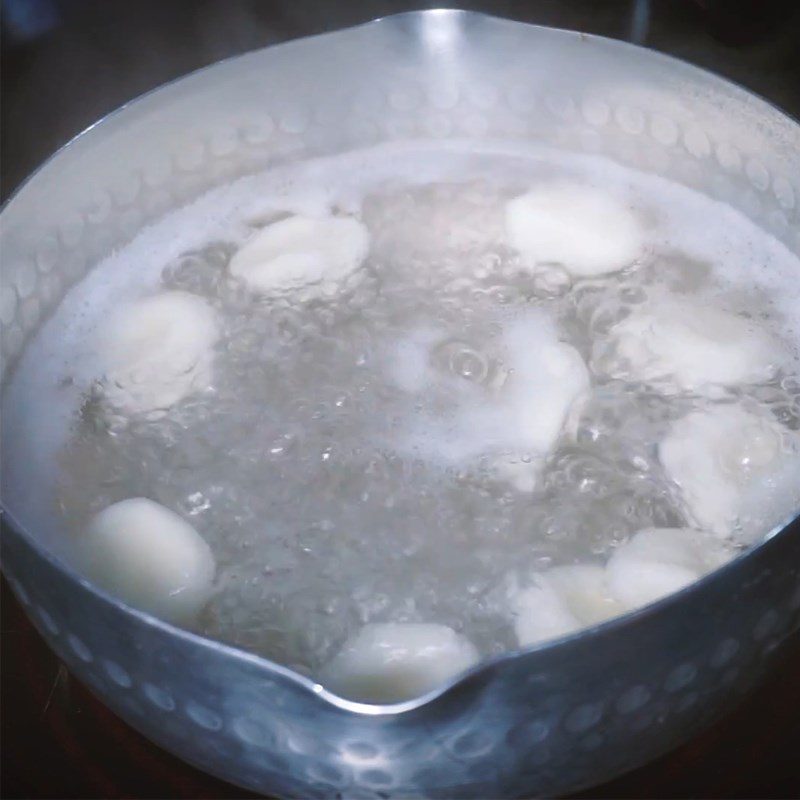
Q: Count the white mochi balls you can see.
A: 10